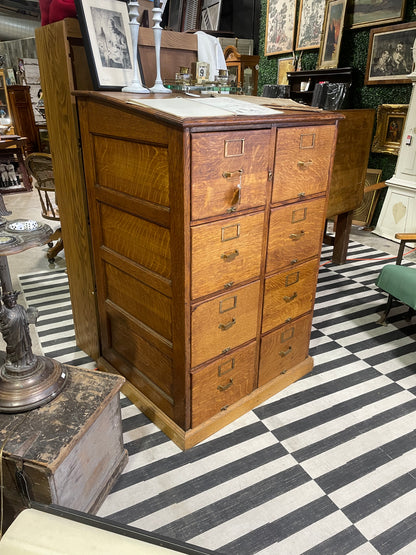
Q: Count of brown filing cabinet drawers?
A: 8